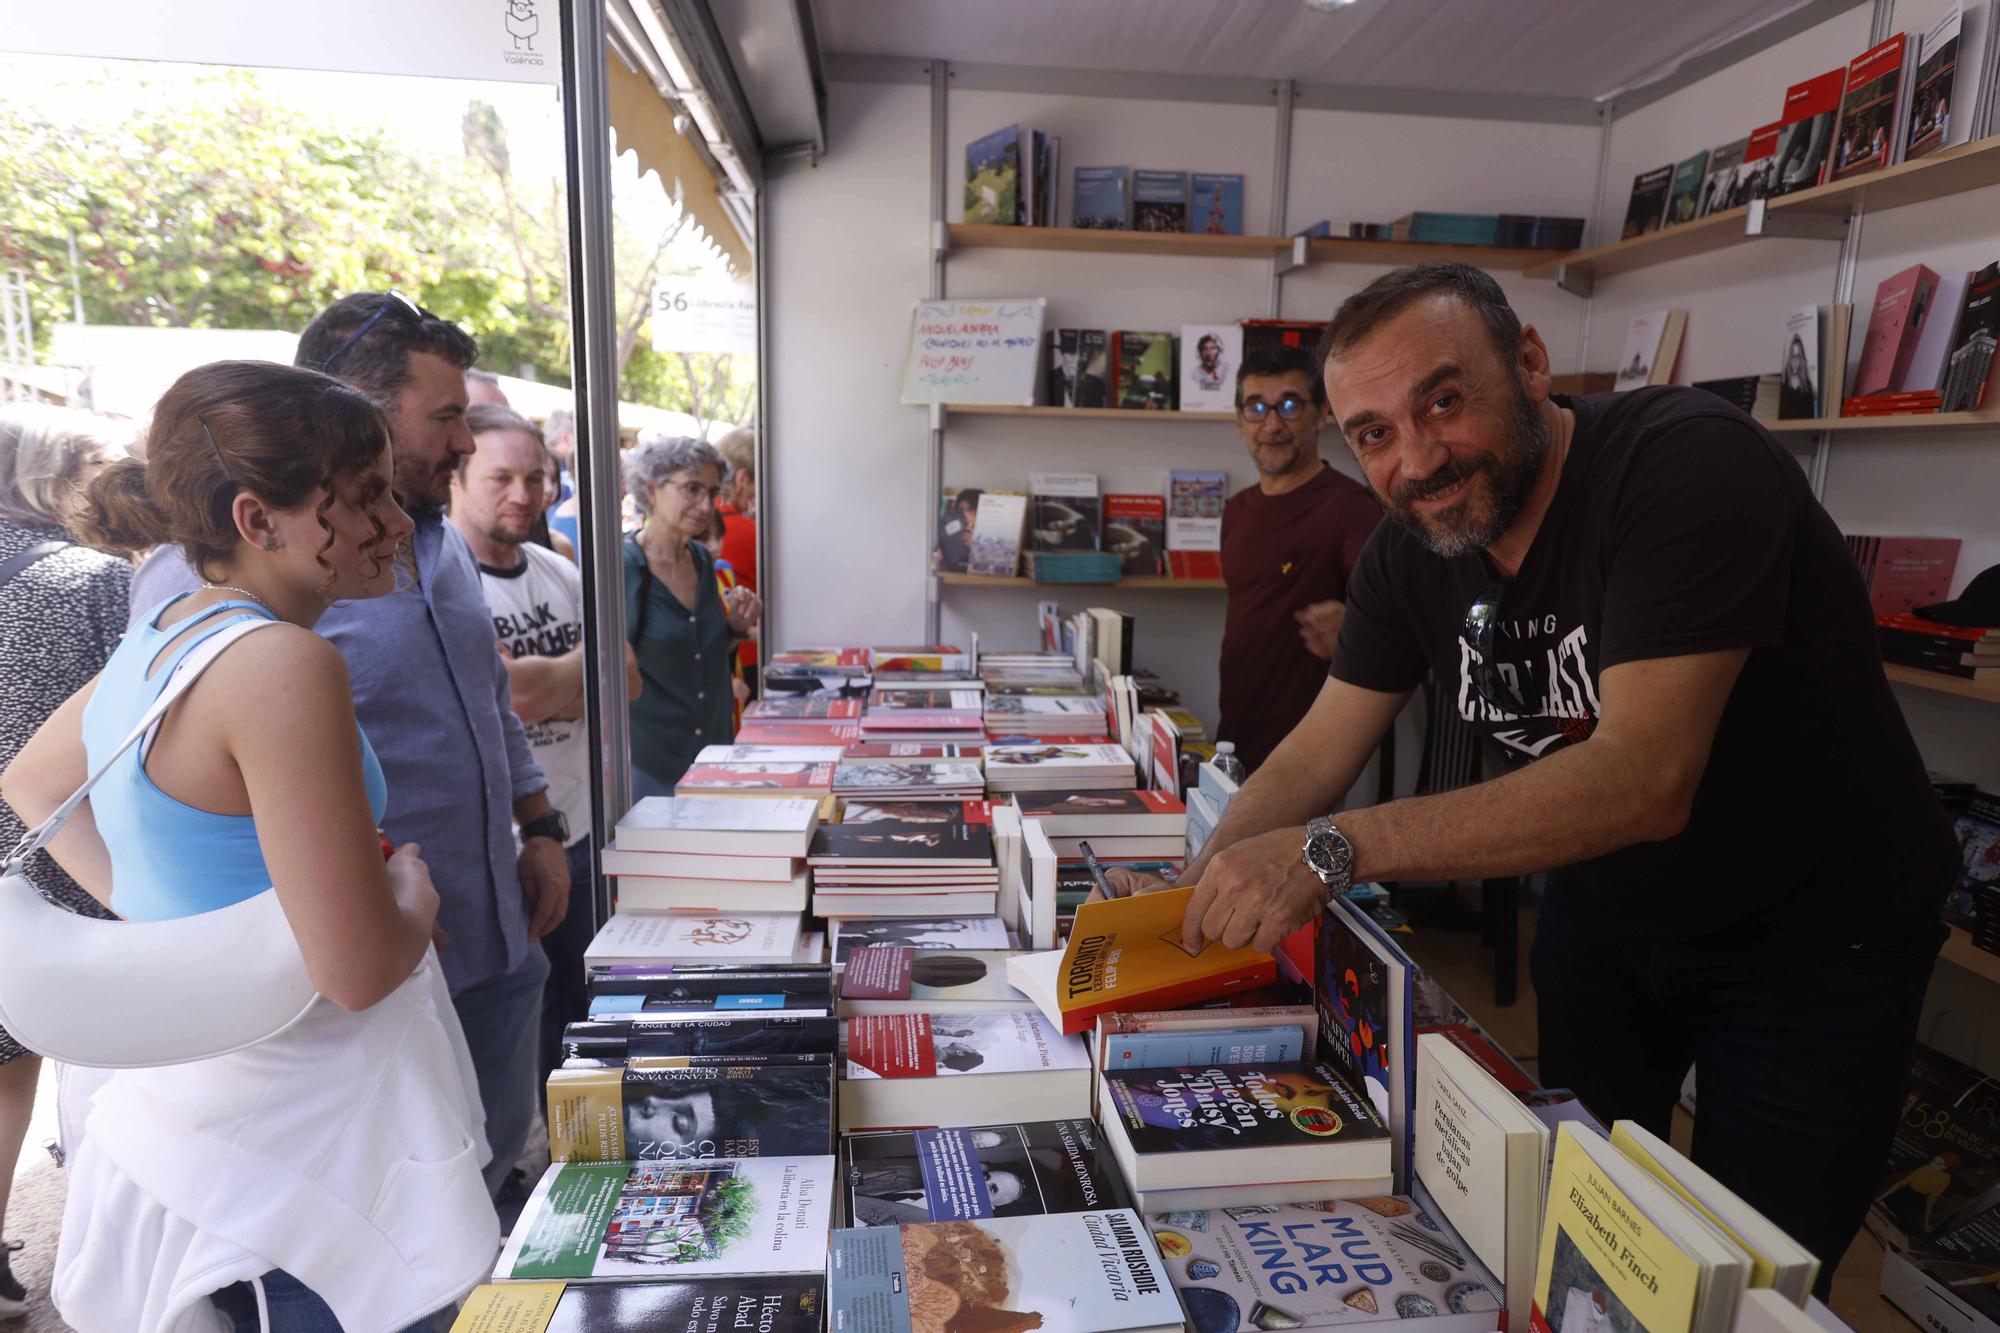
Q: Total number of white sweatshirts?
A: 1